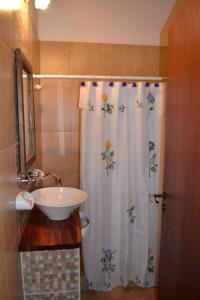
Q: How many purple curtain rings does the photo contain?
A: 7